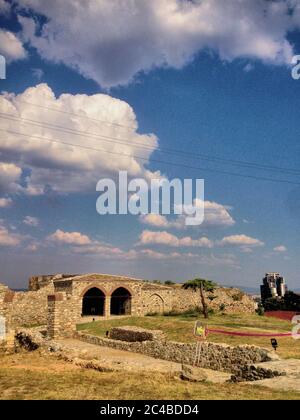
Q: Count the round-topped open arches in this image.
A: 2